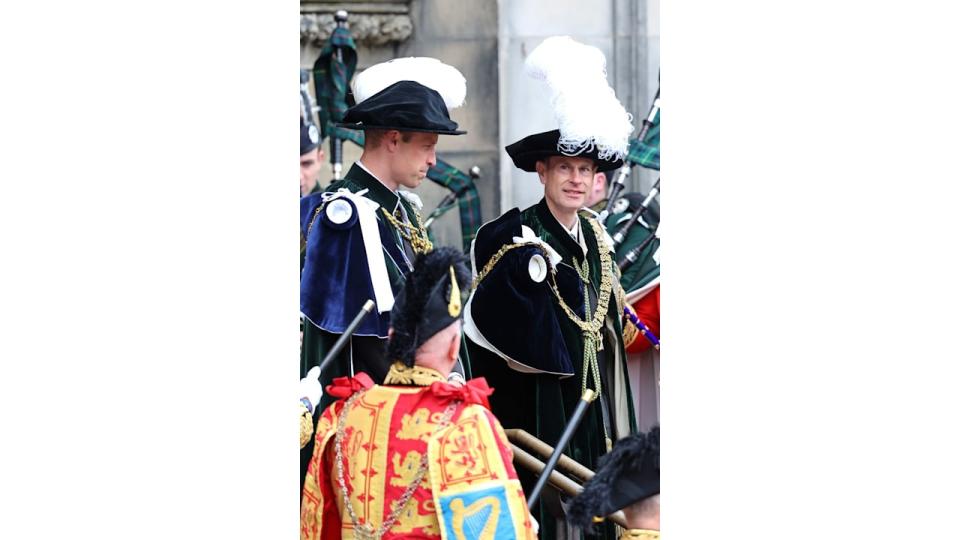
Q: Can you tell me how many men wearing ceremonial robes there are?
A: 2